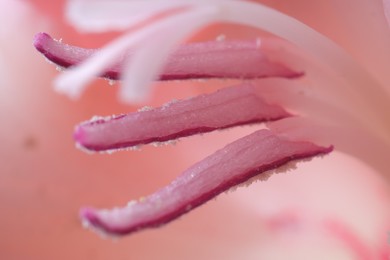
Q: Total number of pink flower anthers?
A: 3